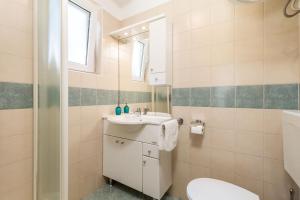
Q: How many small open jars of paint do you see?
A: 0